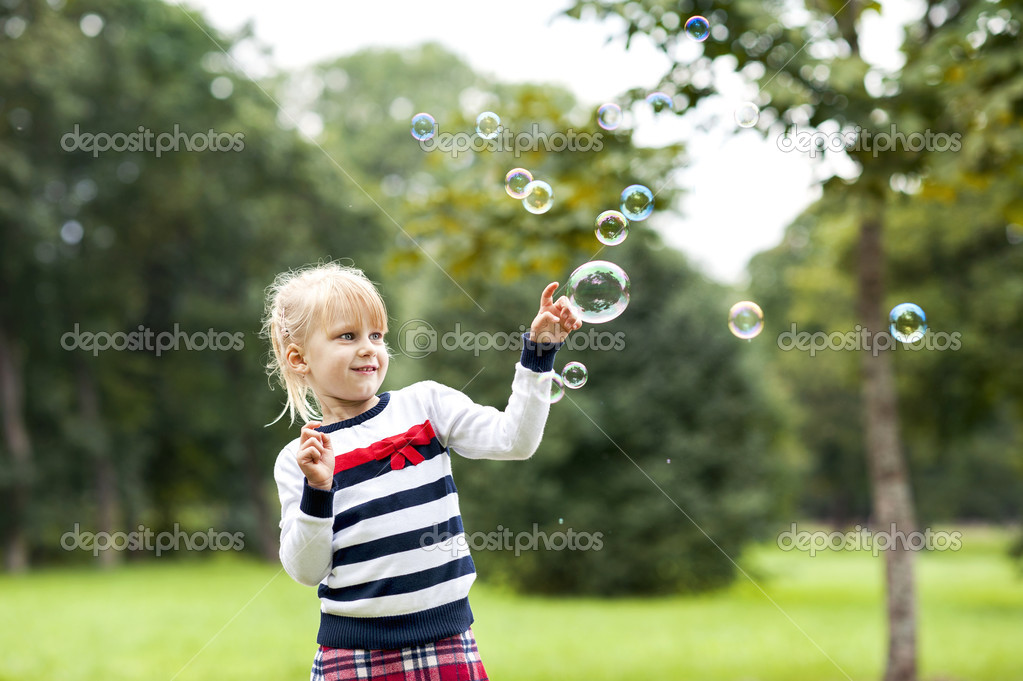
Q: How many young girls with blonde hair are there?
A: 1